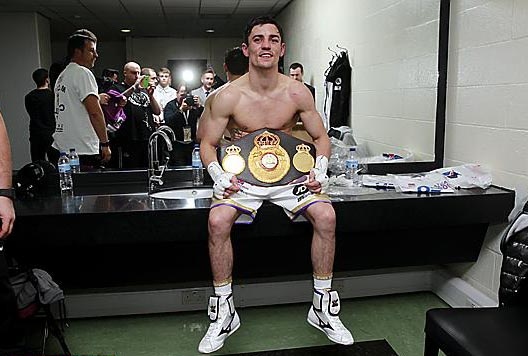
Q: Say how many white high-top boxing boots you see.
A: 2